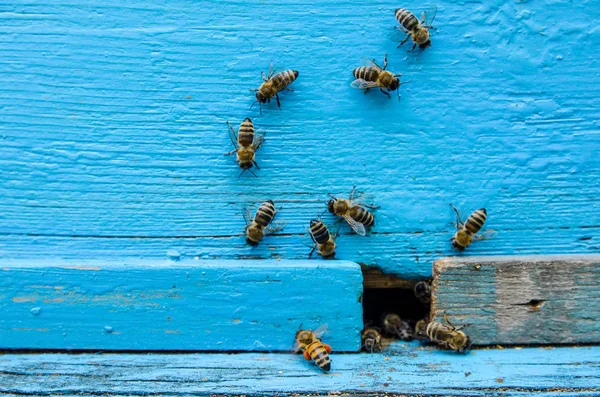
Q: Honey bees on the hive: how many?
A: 14